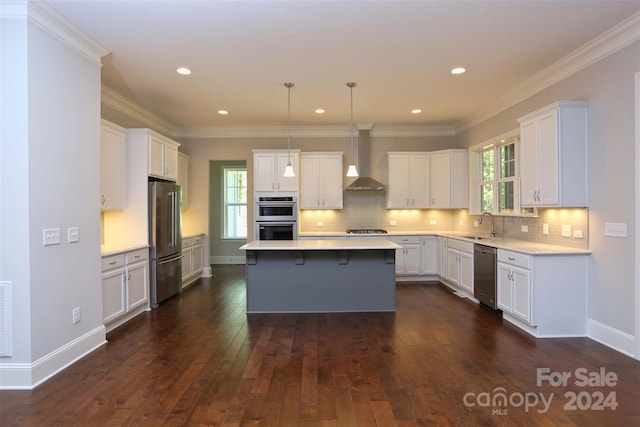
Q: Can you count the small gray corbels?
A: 4